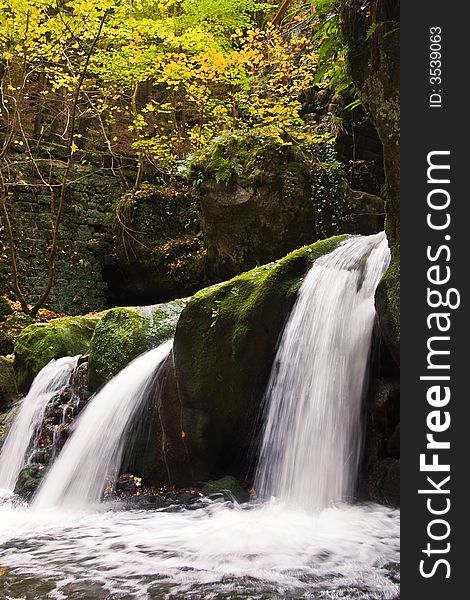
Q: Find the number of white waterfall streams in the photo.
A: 3